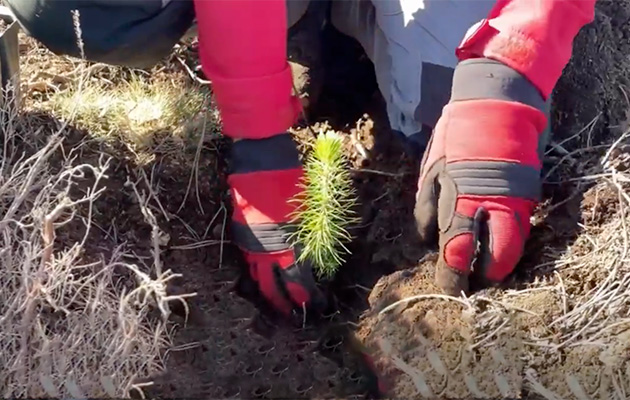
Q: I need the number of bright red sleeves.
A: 2